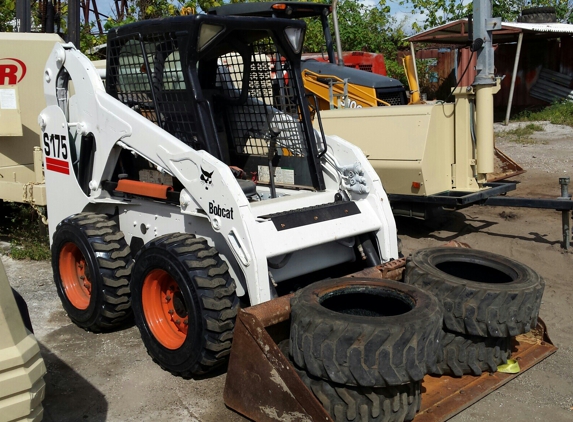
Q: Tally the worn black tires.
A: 4